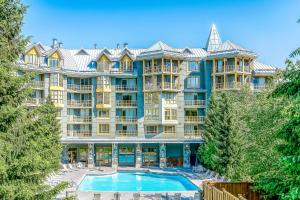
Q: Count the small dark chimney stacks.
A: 5